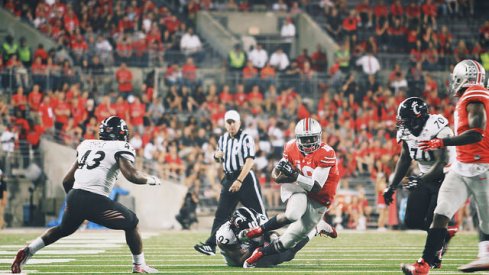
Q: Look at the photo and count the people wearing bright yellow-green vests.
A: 5